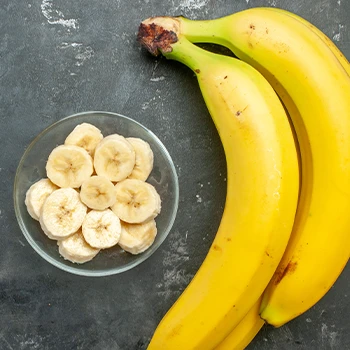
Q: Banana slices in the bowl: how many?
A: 11